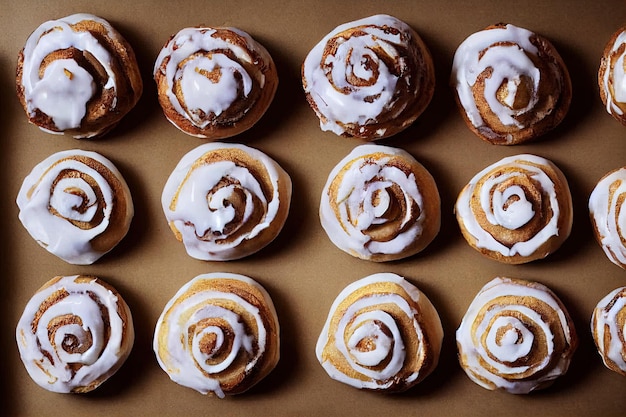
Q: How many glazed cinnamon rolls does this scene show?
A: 15